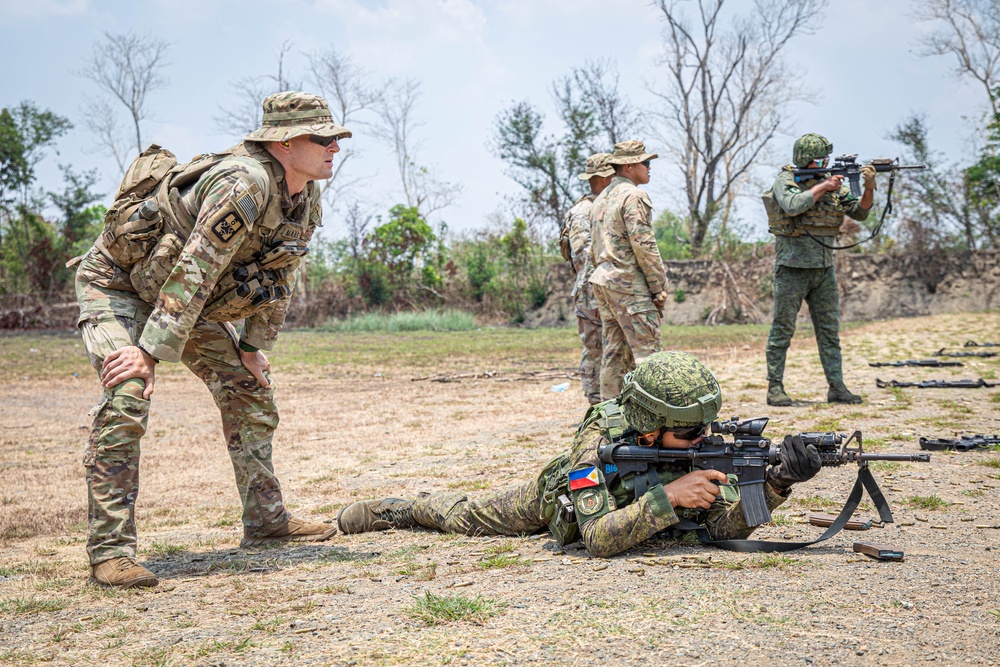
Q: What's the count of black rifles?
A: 7